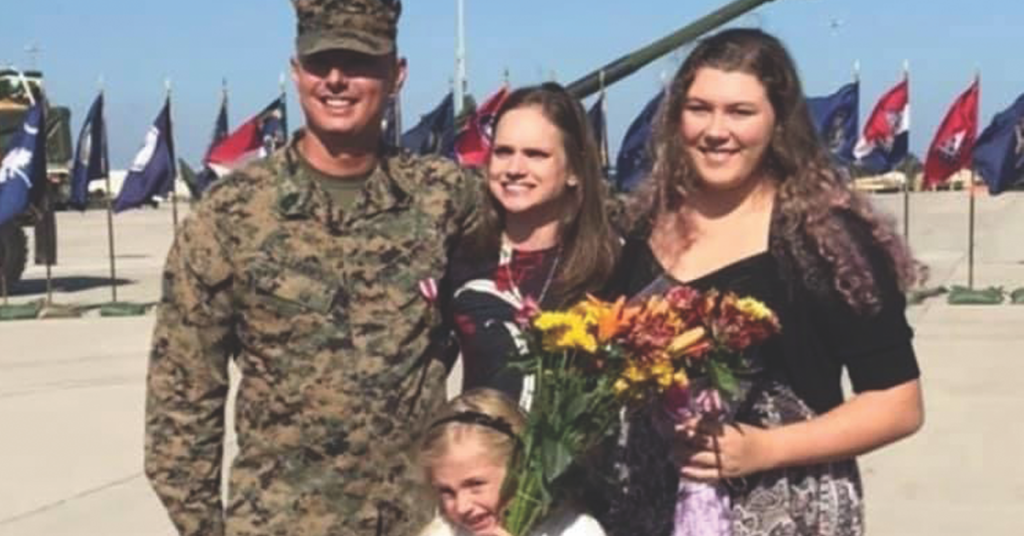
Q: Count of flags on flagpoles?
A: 14